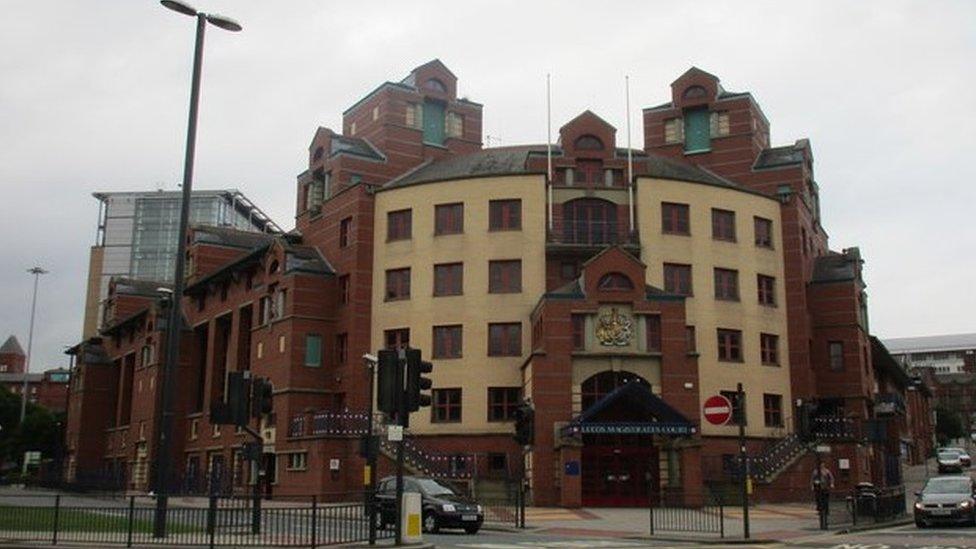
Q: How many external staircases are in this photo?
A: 2